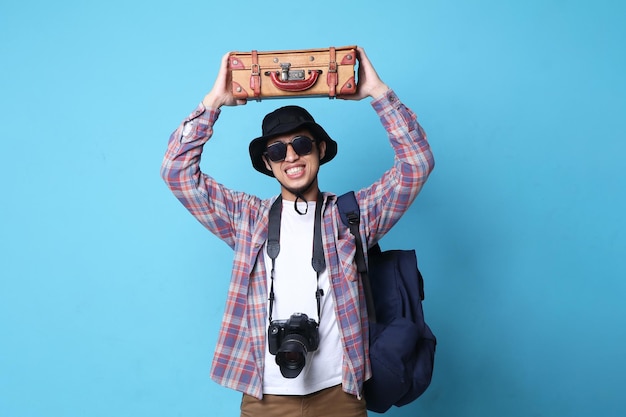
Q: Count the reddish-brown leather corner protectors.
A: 4